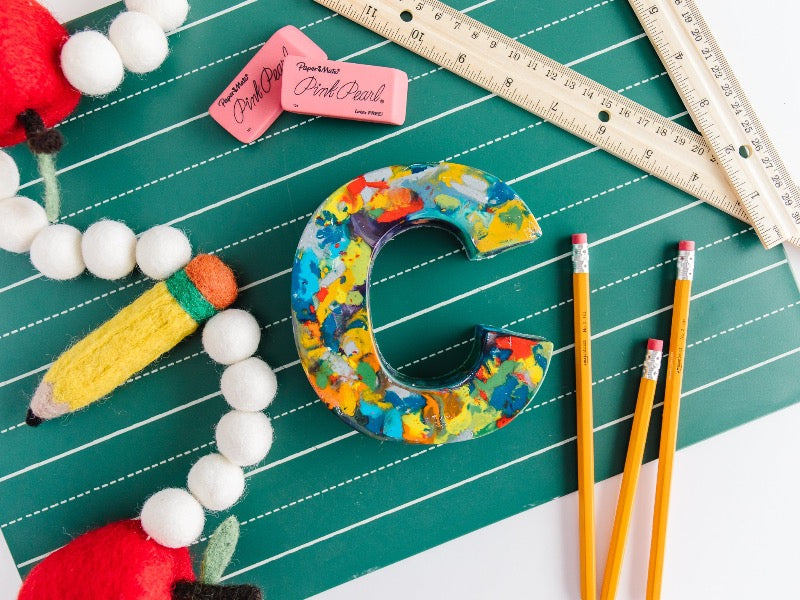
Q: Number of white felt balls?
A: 13